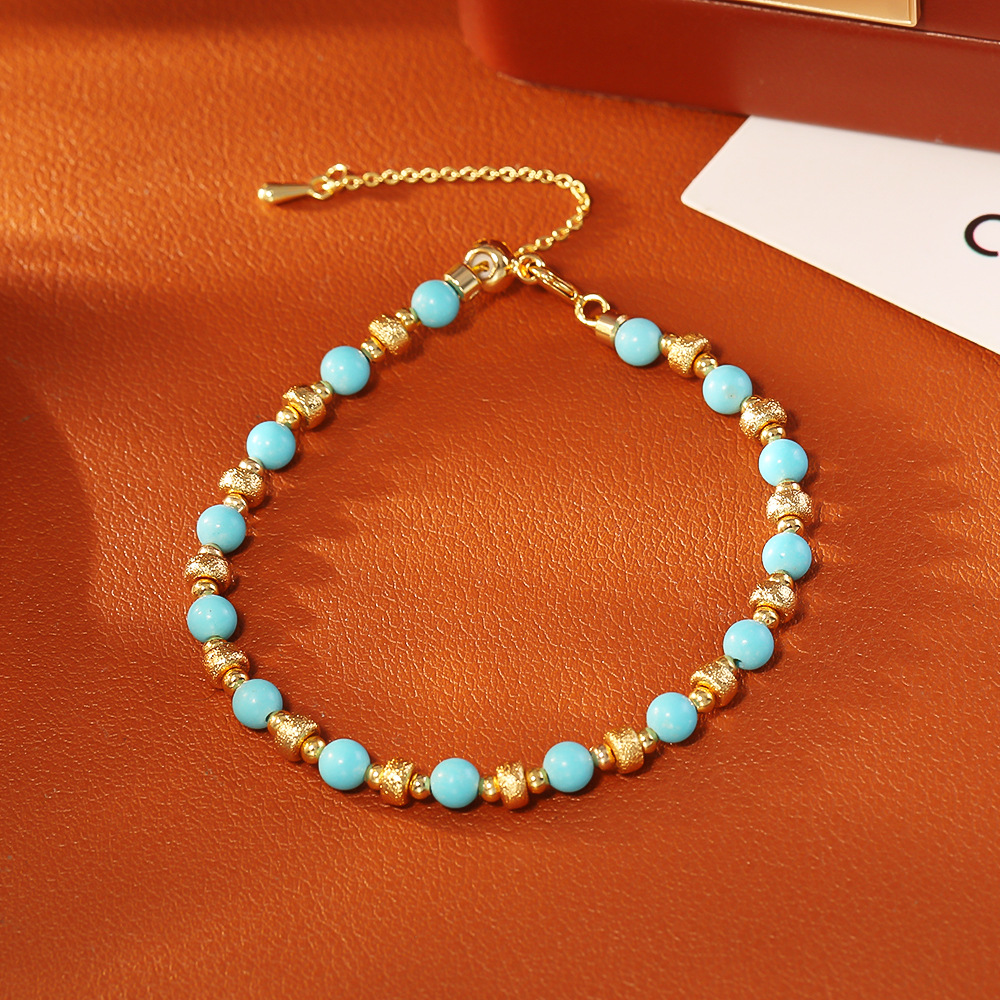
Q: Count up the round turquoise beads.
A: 15